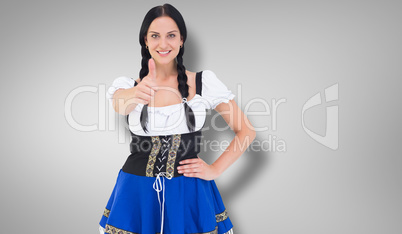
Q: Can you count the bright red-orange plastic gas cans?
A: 0